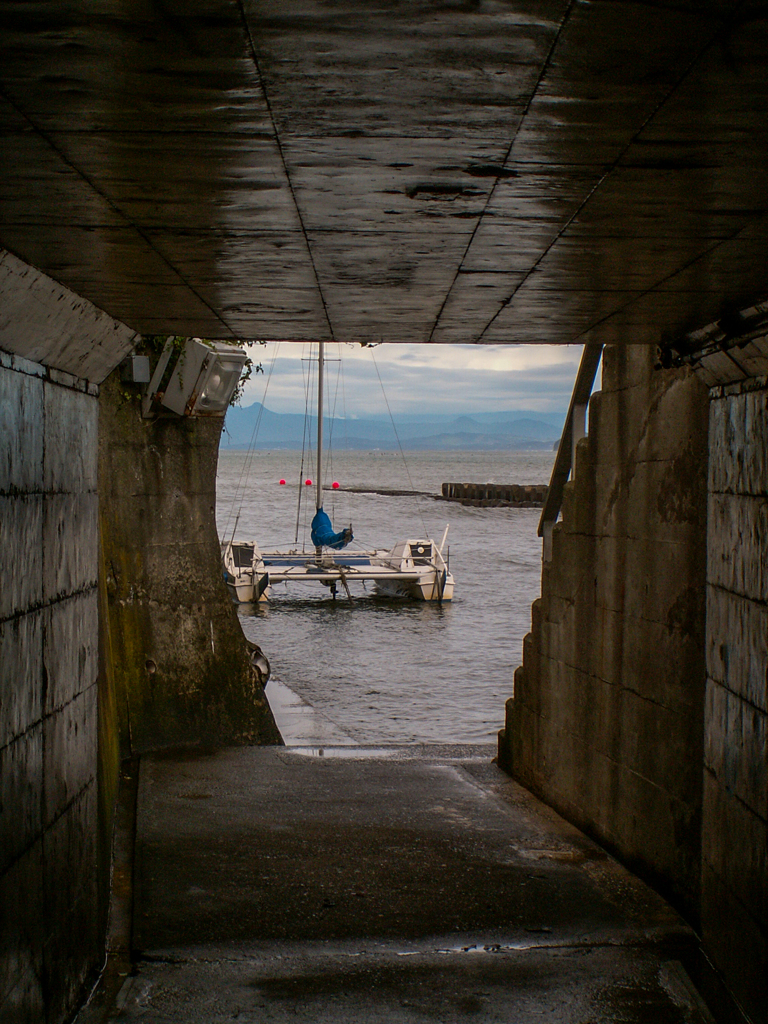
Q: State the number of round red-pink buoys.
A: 3